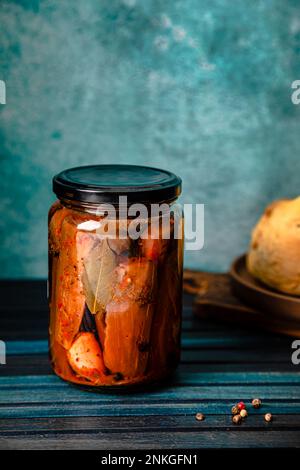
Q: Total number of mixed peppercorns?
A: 7